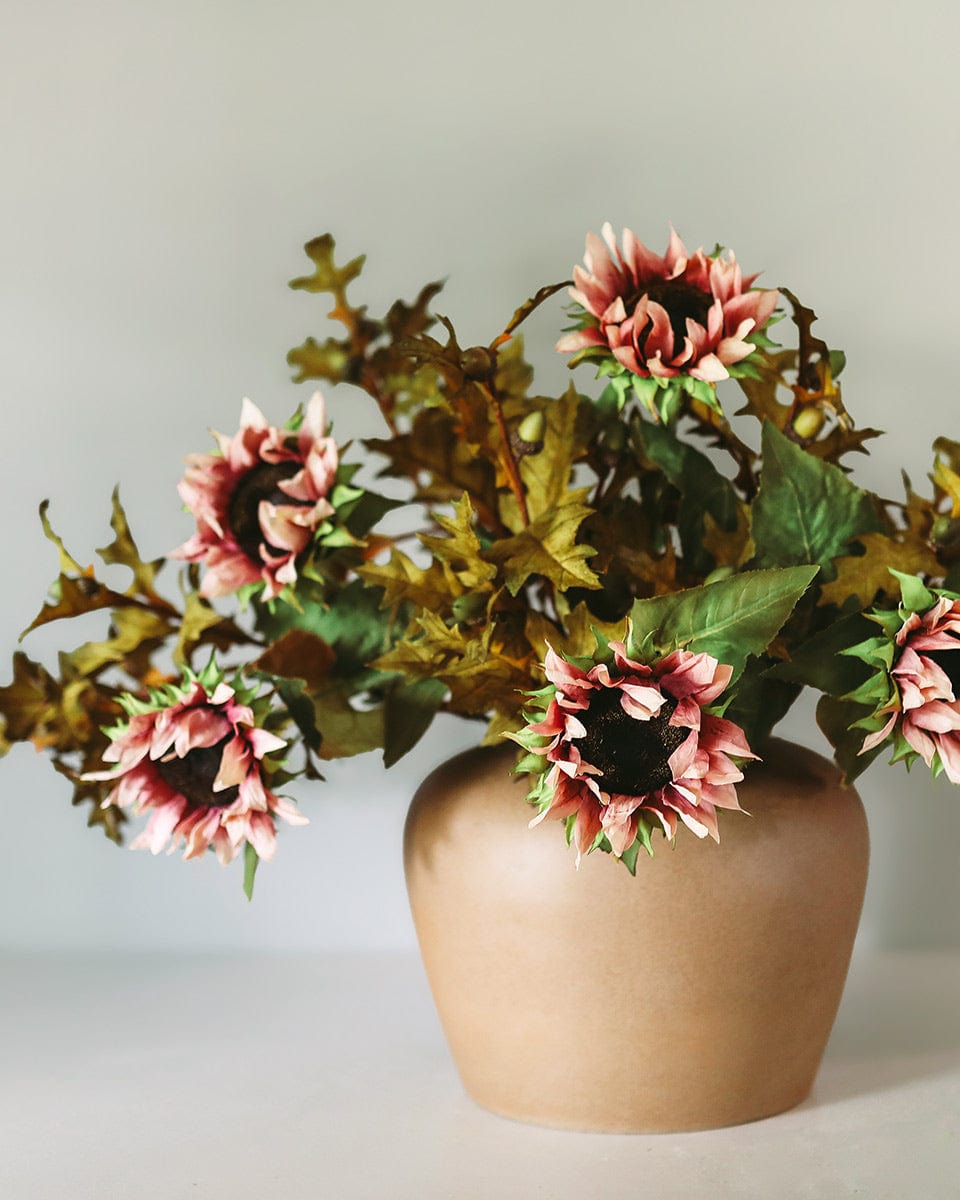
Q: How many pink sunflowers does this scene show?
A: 5